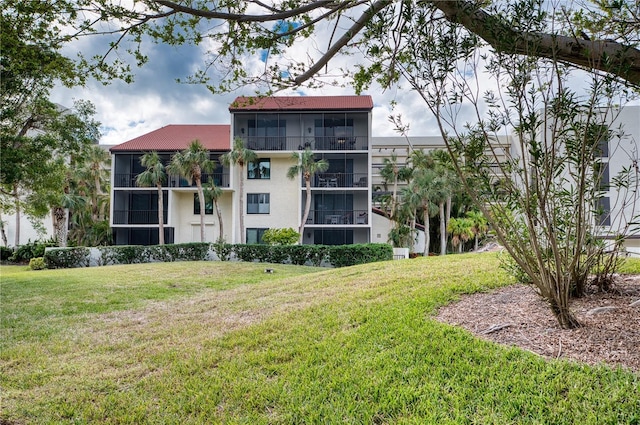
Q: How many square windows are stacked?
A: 3